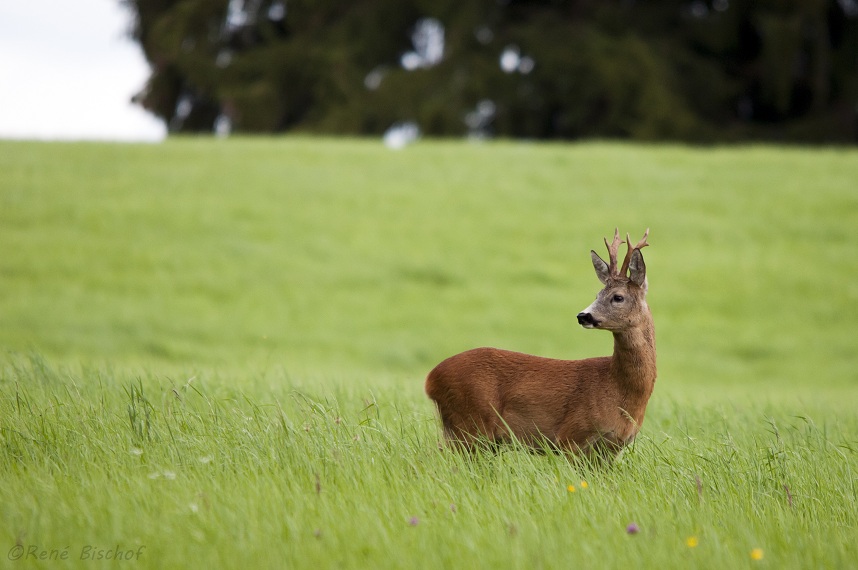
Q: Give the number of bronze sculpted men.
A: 0